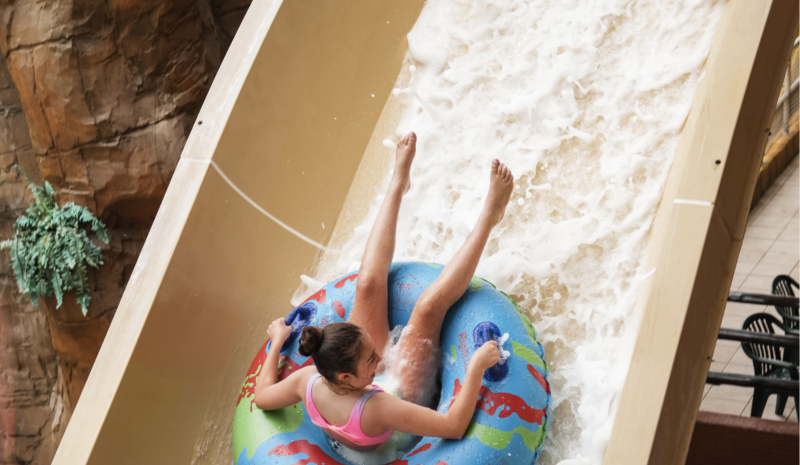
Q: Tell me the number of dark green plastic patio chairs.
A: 2